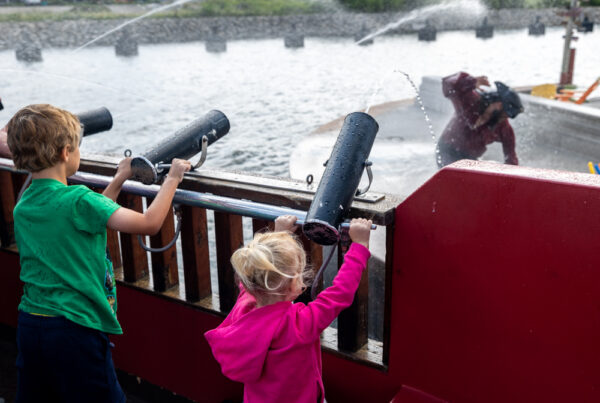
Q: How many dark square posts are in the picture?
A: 9